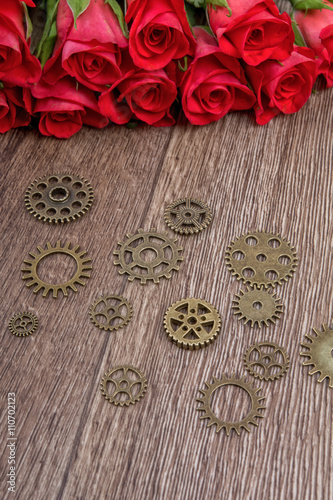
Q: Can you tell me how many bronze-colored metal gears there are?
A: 13